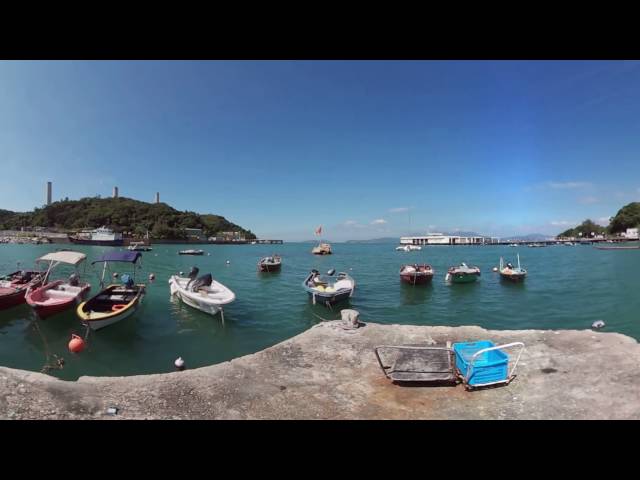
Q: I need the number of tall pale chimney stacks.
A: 3